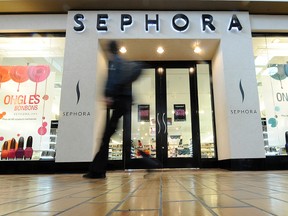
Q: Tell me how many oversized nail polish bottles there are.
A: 4